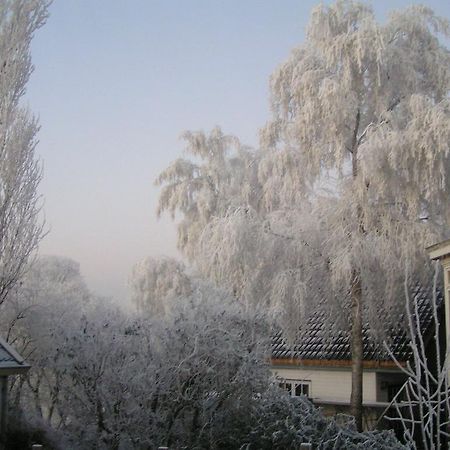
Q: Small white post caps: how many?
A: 3